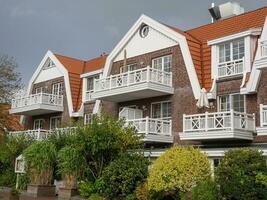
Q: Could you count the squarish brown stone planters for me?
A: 2